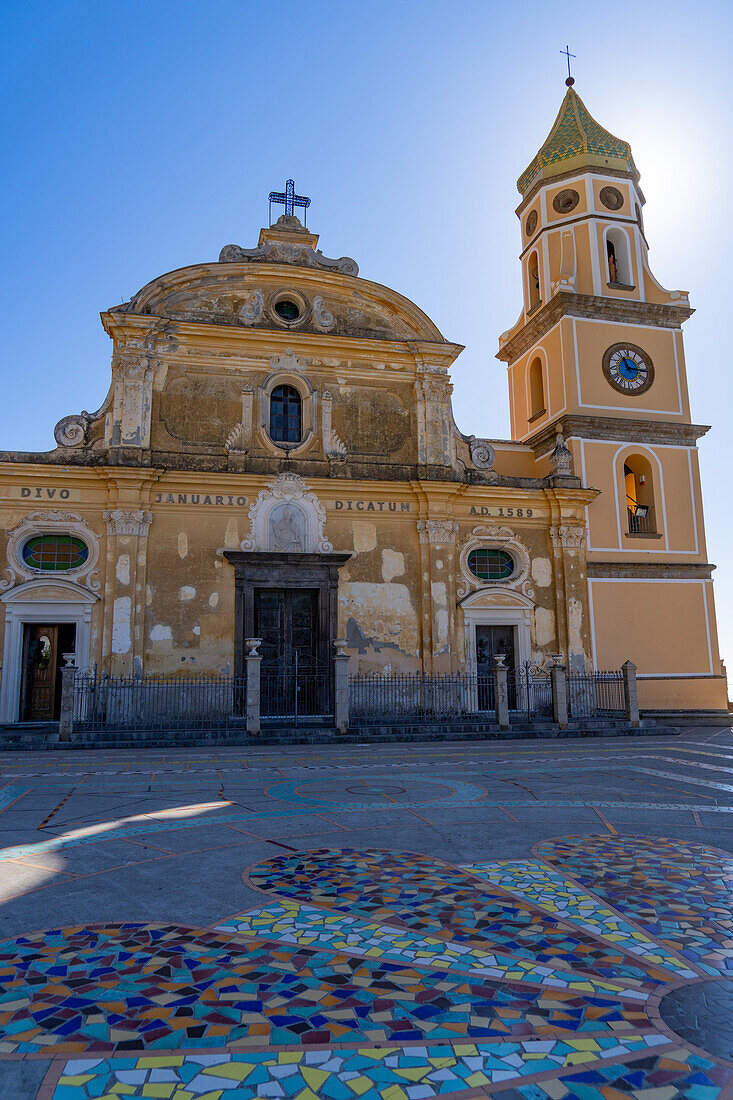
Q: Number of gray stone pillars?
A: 6